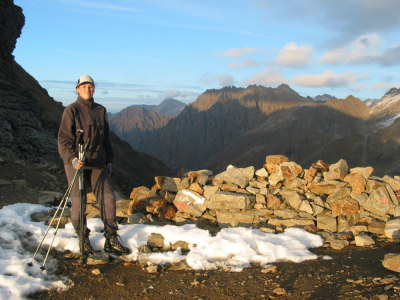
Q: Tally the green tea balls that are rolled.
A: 0